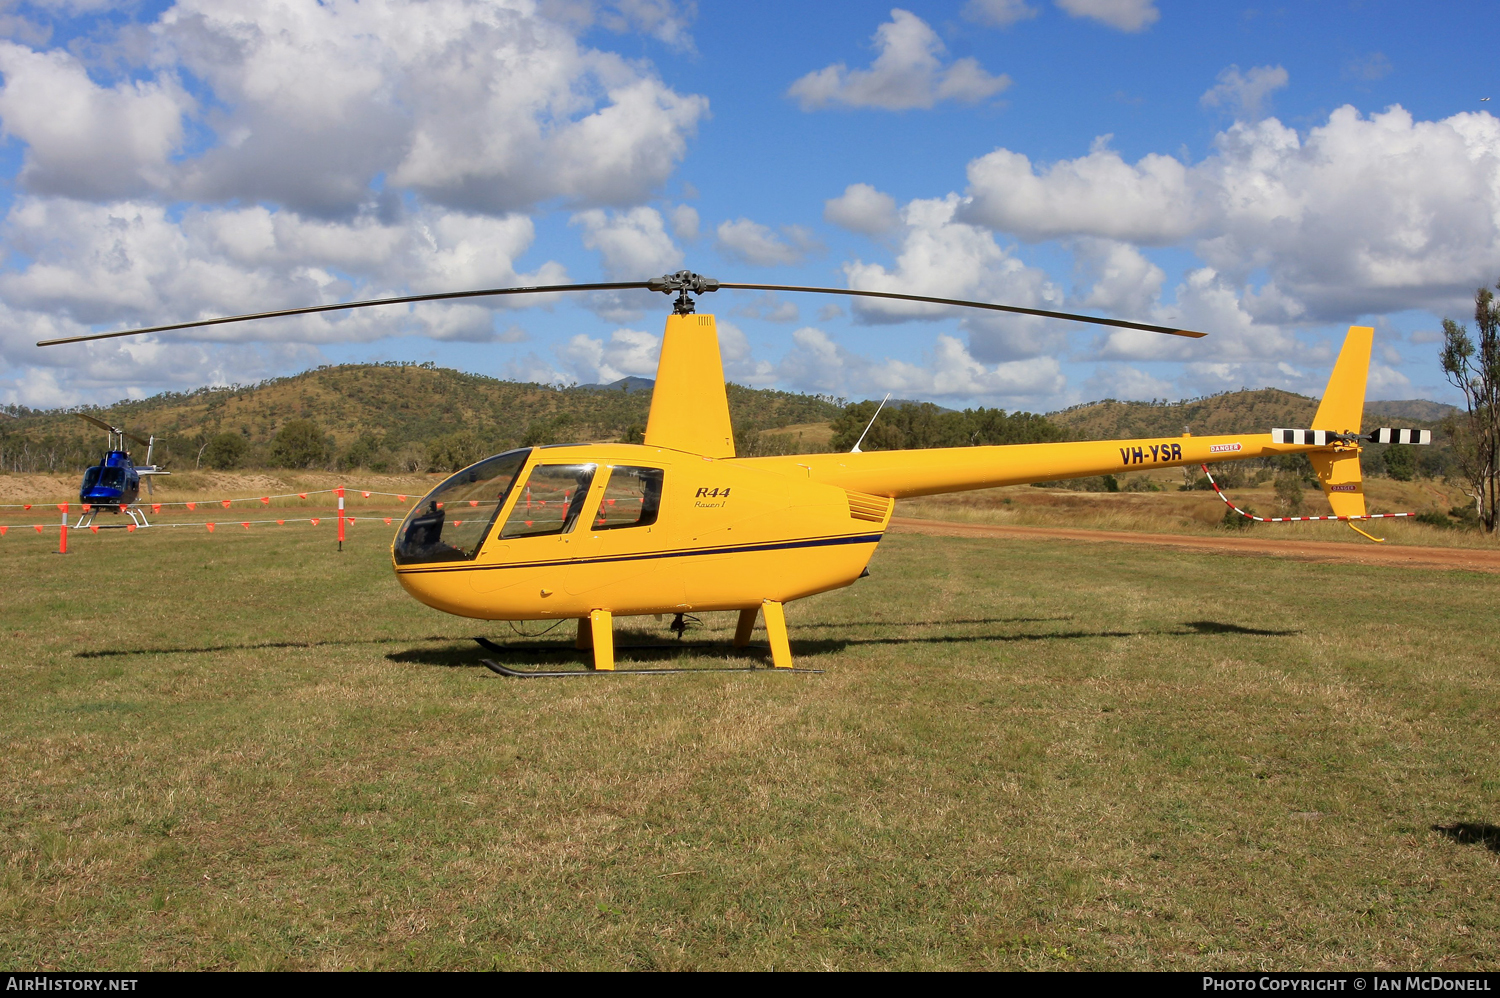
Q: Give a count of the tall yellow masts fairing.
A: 1